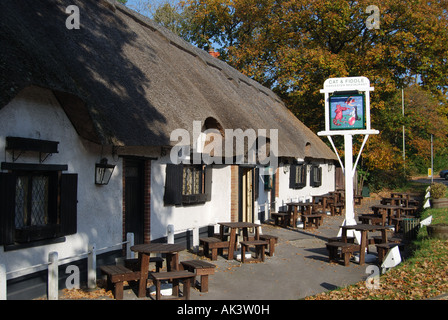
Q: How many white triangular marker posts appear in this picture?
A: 5